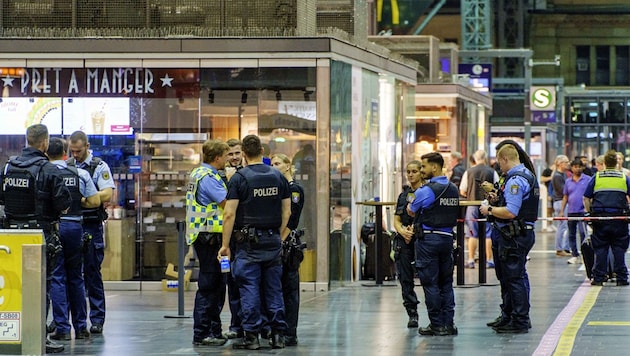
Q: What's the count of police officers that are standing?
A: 12